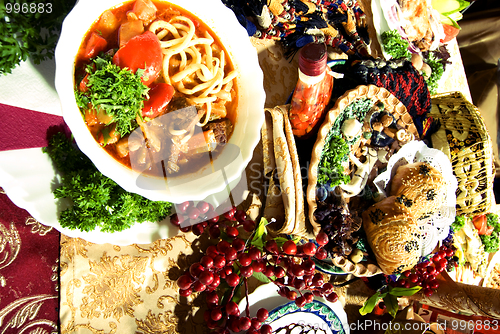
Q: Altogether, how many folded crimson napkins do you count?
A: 1